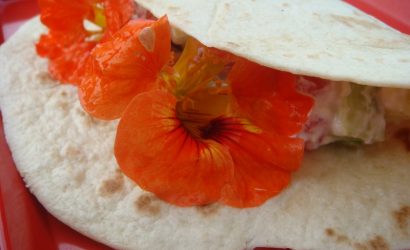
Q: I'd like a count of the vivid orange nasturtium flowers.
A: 2